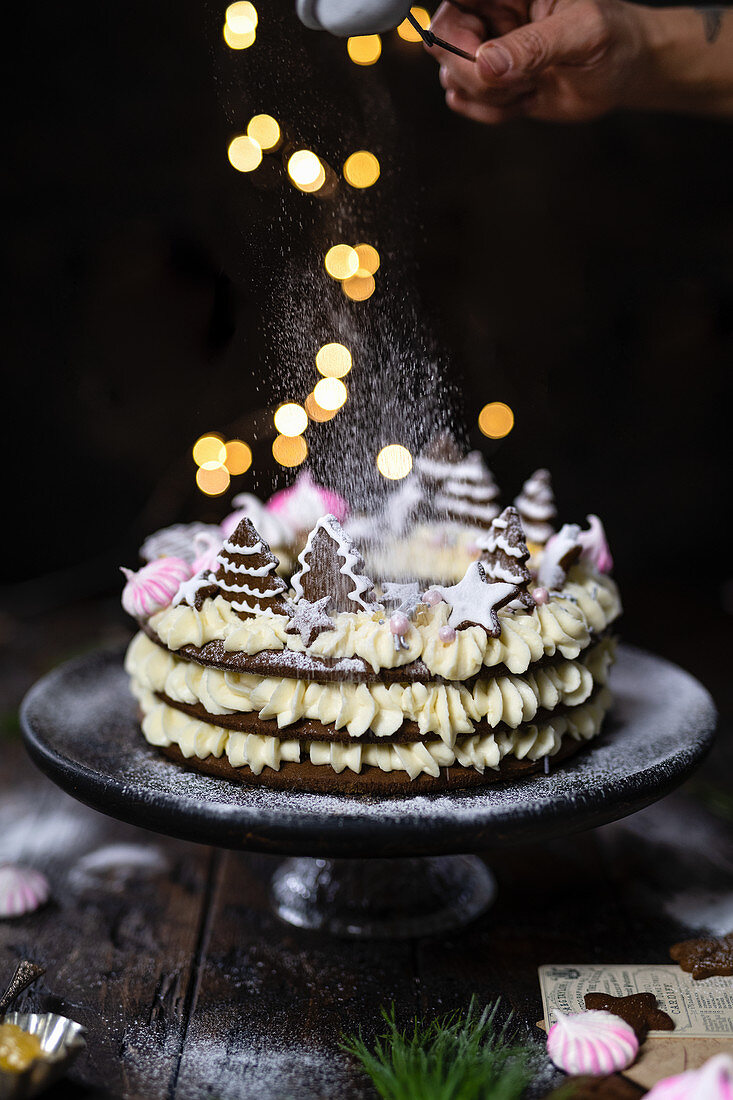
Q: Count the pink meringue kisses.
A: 8